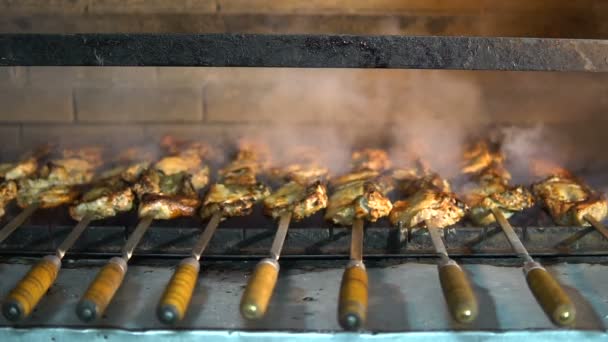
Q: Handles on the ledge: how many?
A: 7